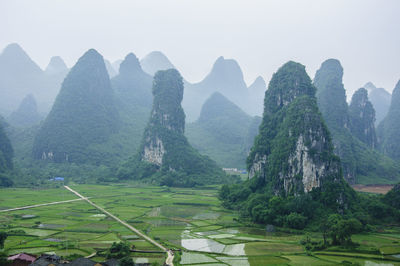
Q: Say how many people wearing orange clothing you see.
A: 0